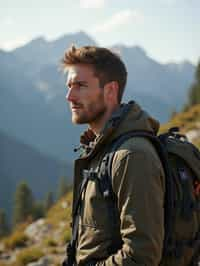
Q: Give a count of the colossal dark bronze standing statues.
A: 0